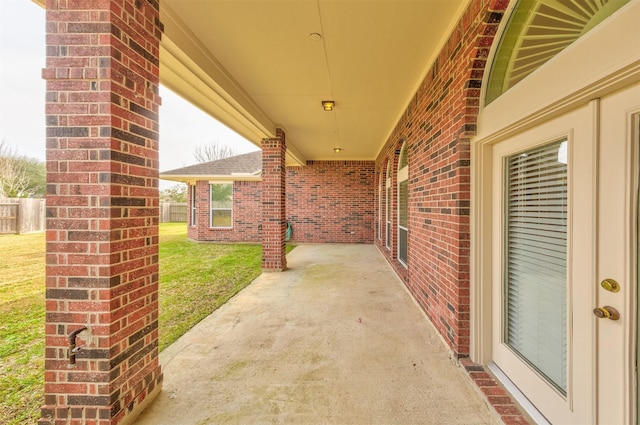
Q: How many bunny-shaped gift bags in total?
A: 0